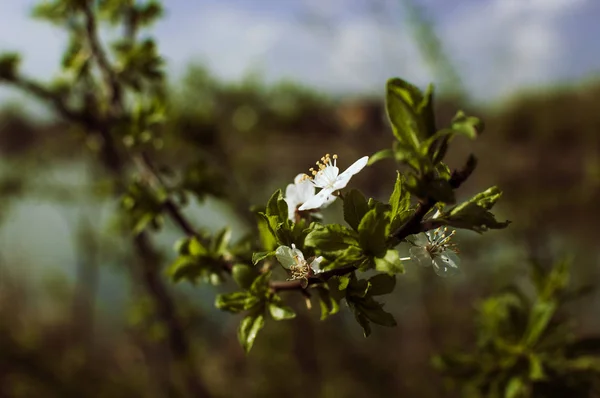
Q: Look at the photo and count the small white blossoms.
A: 4